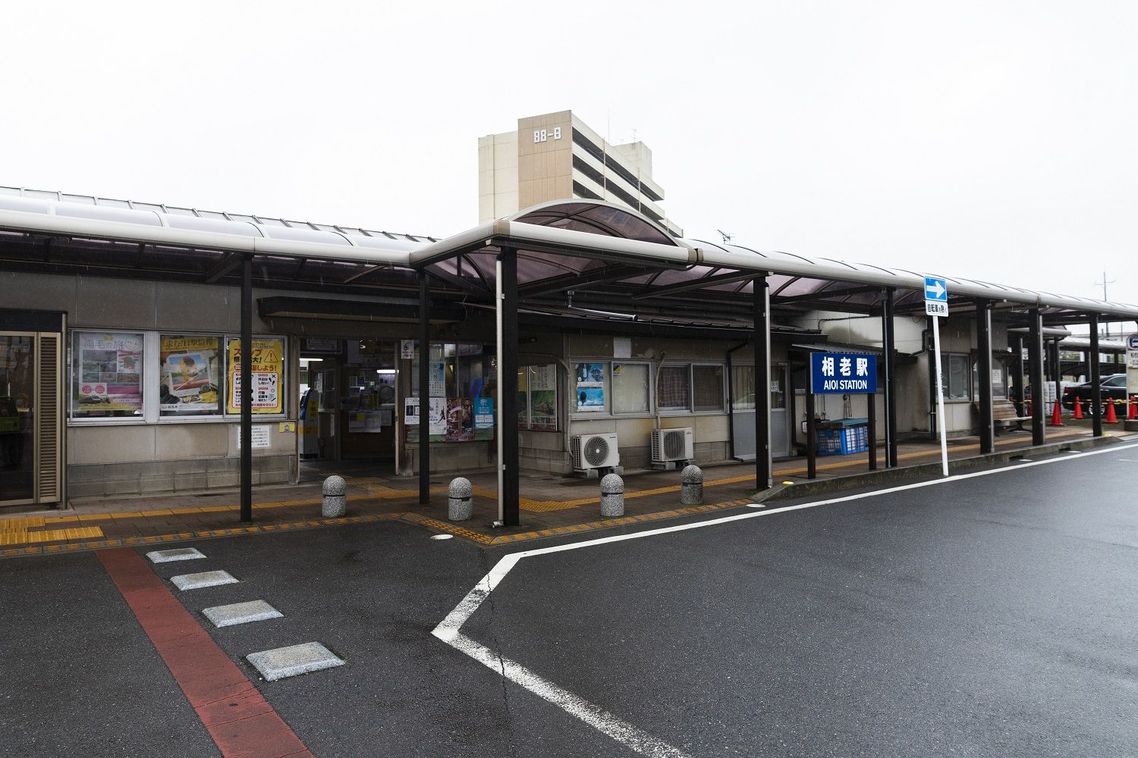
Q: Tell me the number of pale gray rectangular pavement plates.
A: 4